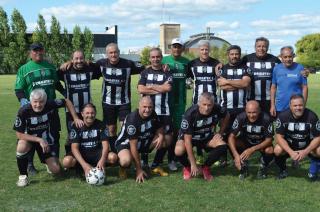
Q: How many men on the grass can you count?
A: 15